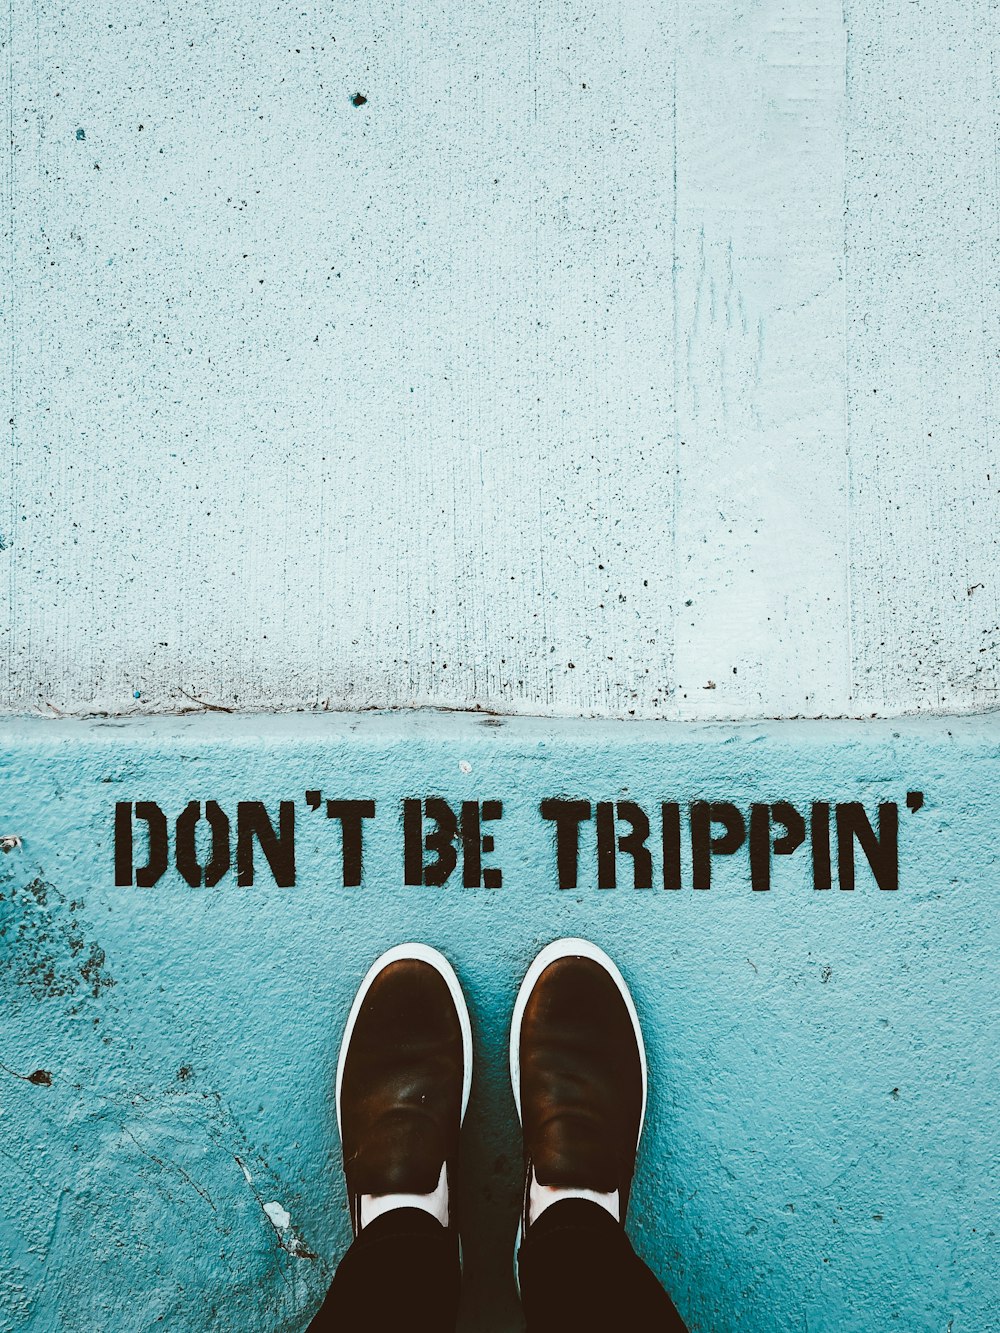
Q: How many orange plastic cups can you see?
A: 0